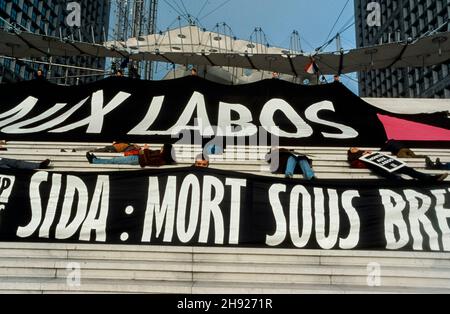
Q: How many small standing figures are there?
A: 5